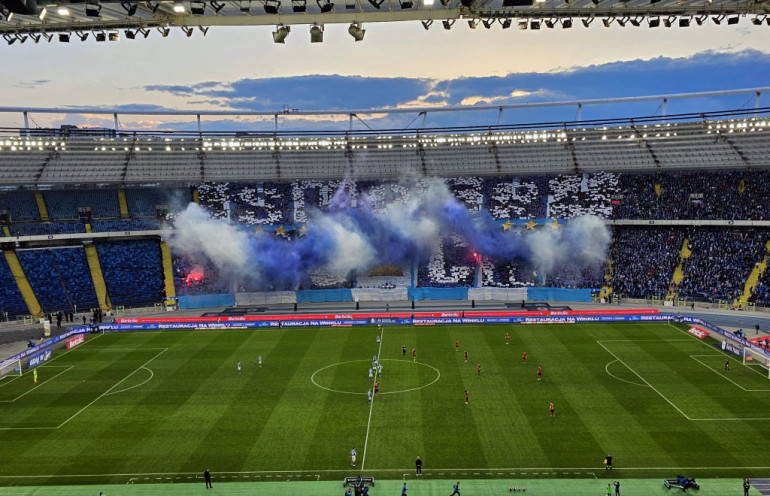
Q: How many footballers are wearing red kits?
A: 10